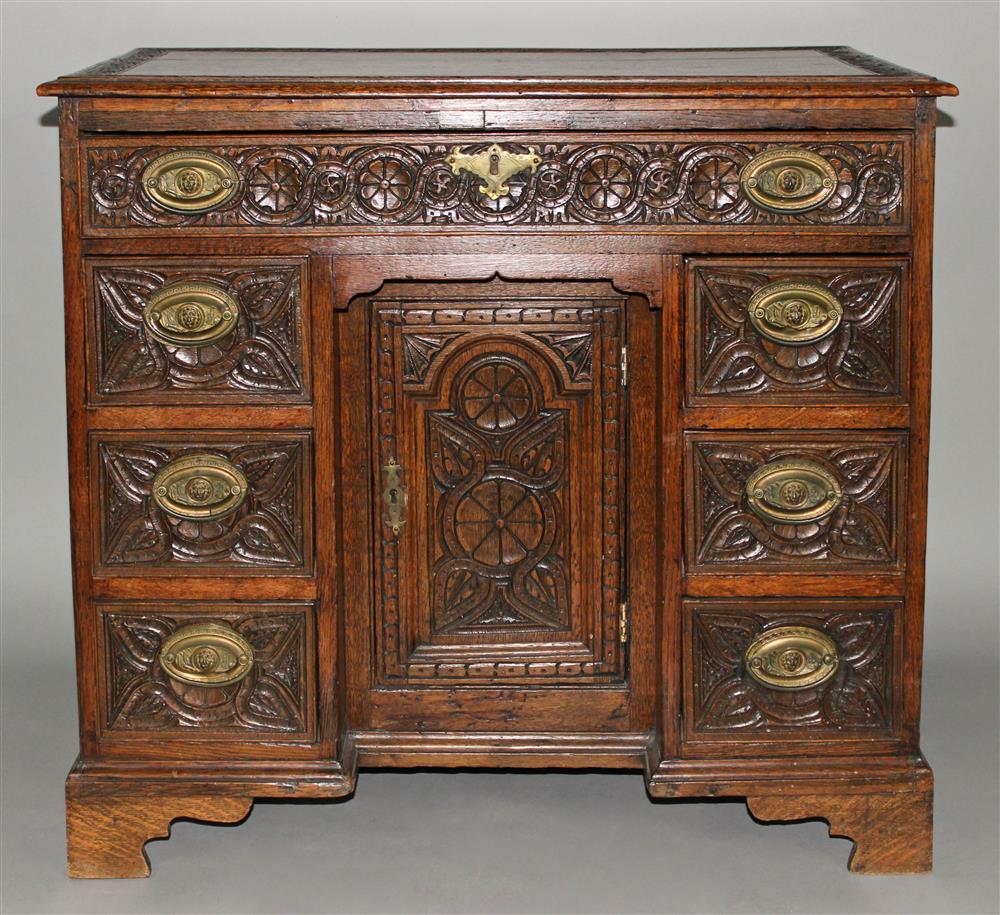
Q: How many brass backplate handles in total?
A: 8